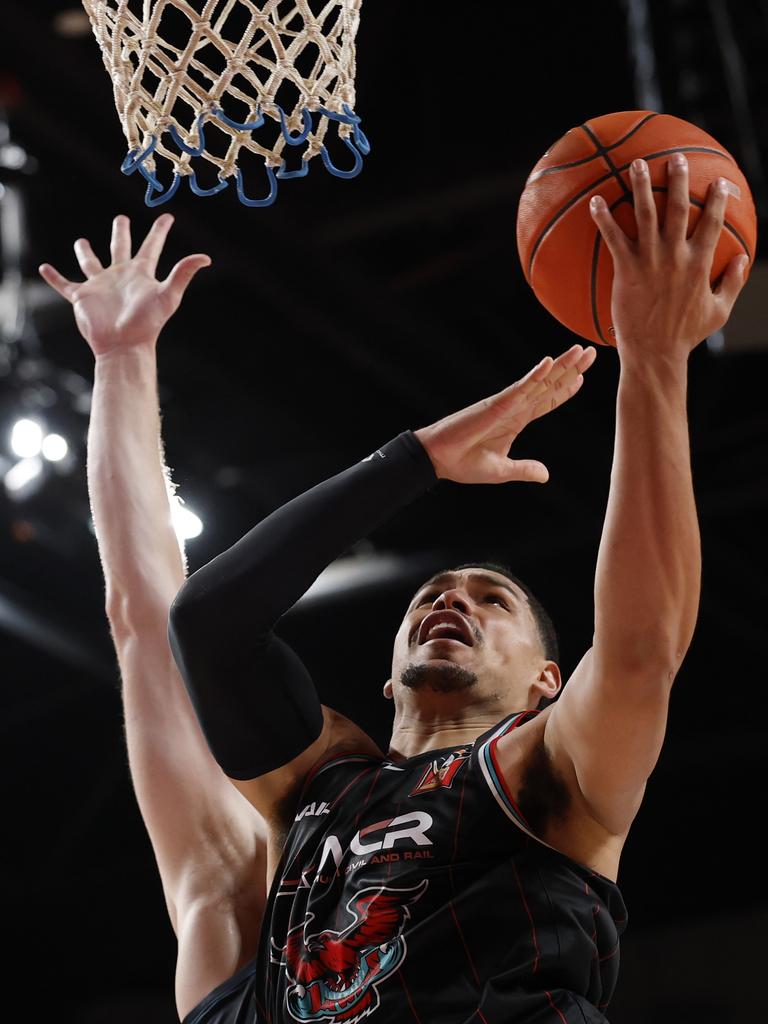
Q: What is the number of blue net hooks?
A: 12